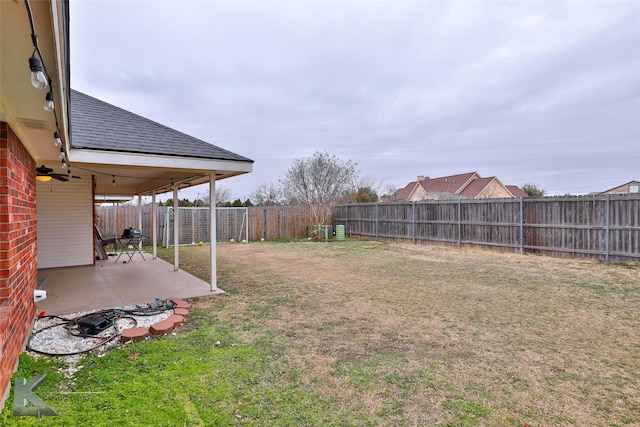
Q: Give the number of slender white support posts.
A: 4